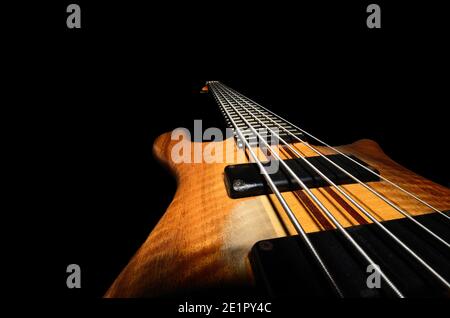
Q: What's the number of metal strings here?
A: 5